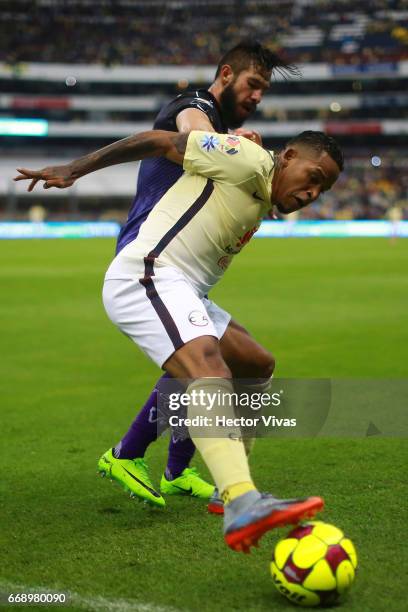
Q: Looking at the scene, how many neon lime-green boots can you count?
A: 2